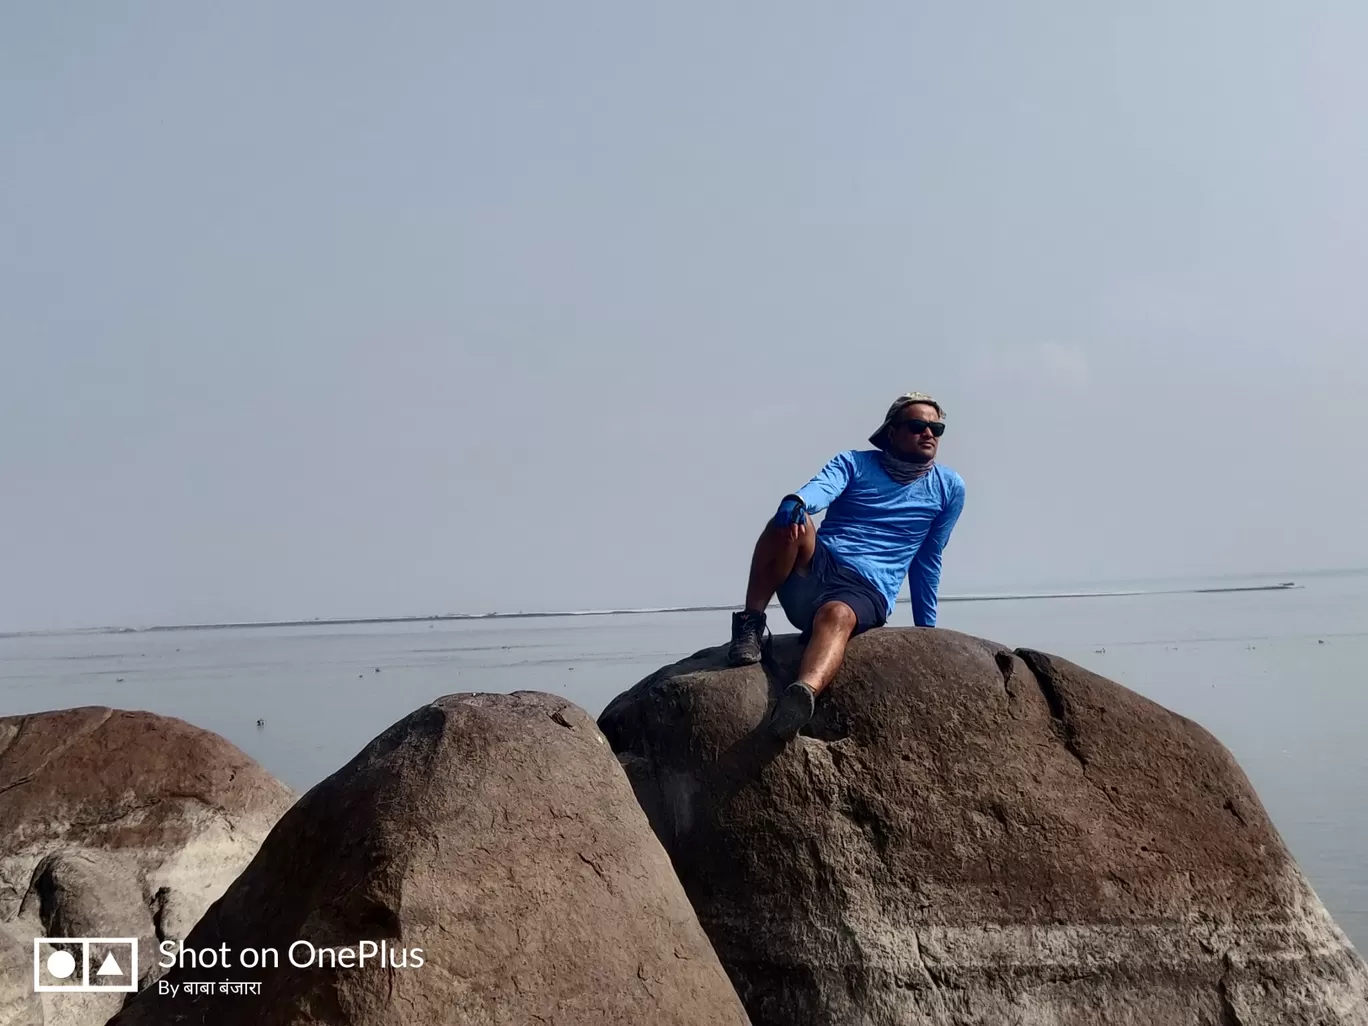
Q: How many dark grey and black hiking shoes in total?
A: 2